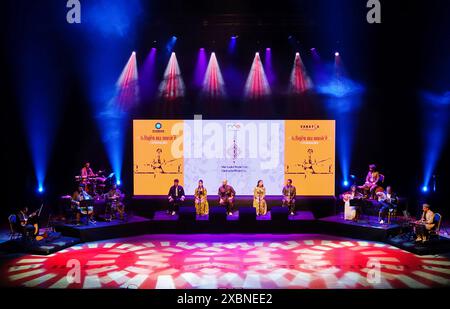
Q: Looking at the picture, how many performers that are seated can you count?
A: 13